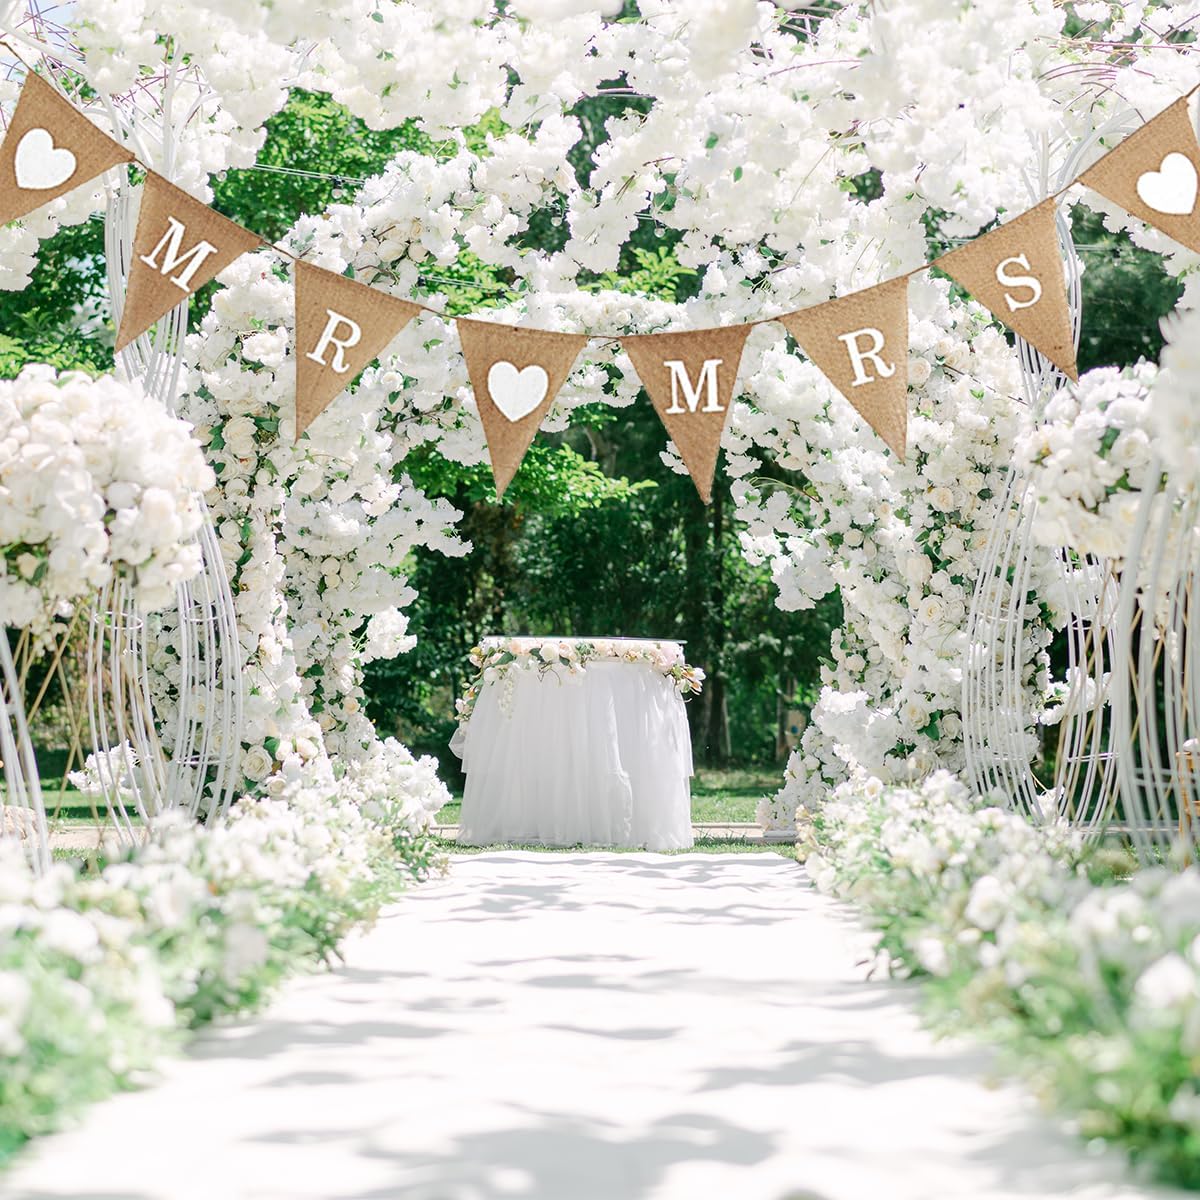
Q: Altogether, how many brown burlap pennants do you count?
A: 8